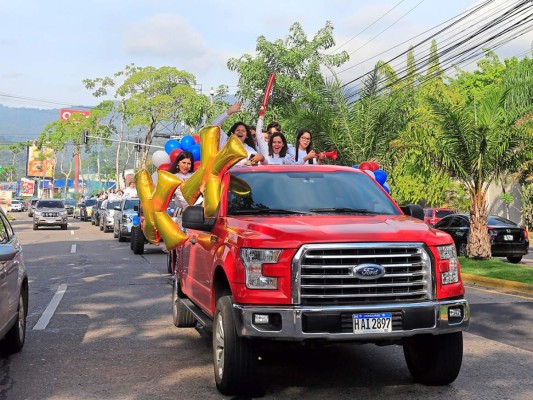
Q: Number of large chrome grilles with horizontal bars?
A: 1